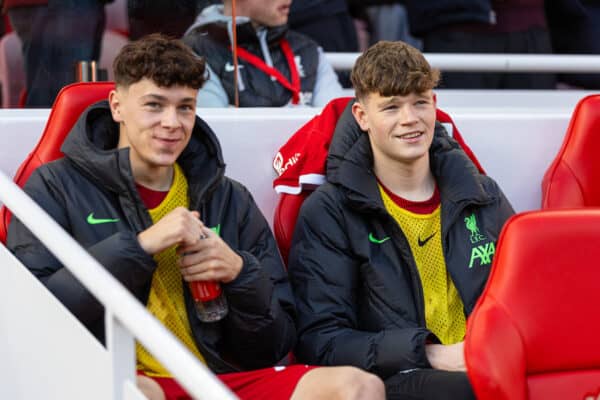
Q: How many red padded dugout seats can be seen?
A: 4